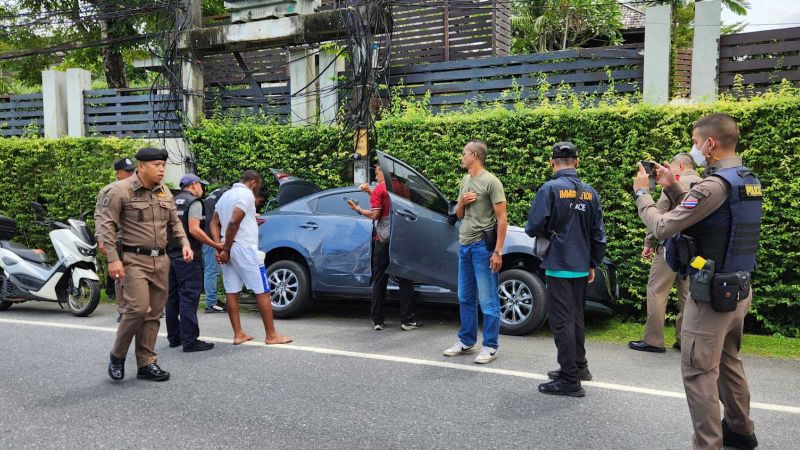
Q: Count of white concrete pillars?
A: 6